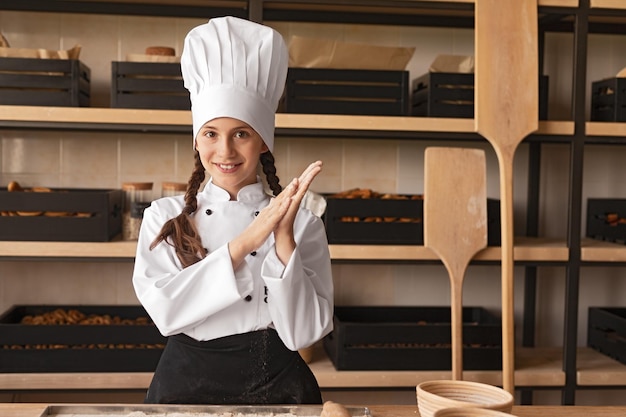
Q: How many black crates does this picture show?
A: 11